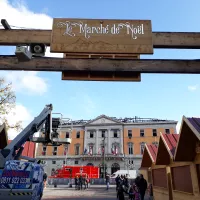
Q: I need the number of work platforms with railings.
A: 1